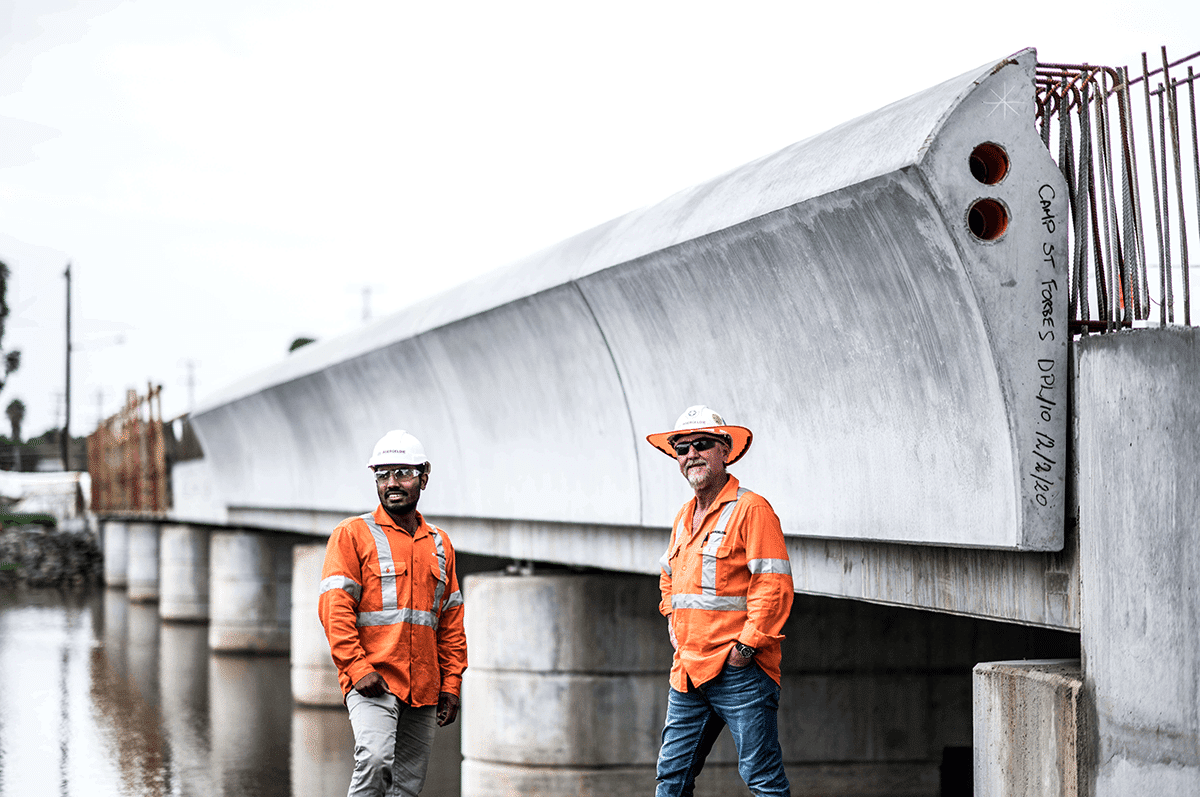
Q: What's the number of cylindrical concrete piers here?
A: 6